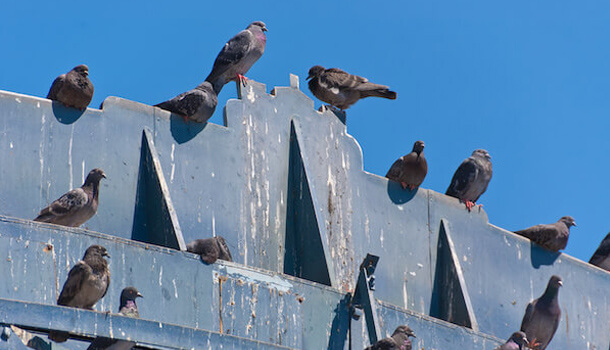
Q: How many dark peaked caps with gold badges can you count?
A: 0